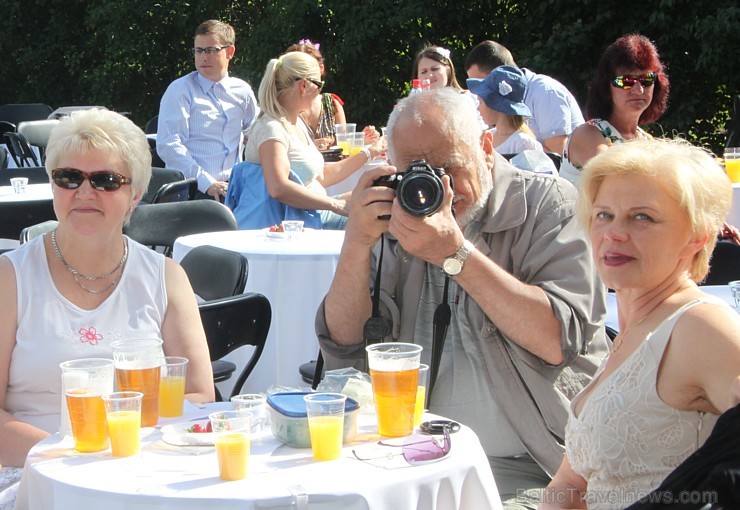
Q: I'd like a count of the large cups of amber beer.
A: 3